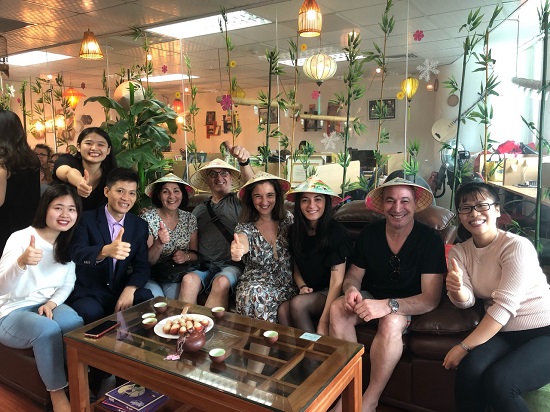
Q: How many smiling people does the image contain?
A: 9